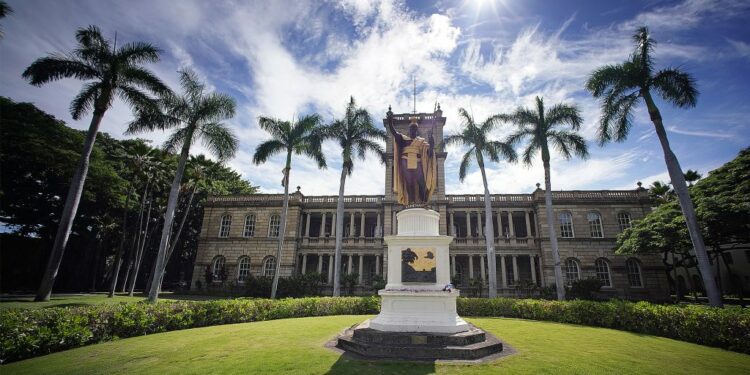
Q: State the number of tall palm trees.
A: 7